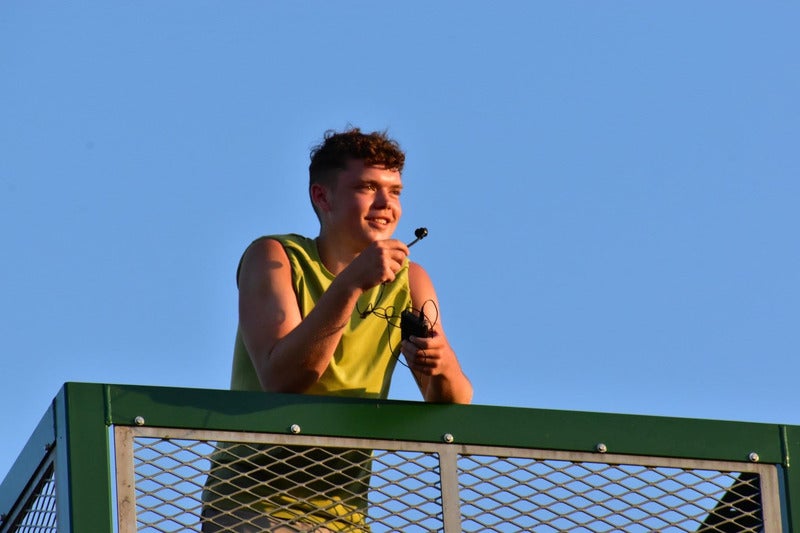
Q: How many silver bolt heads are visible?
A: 5